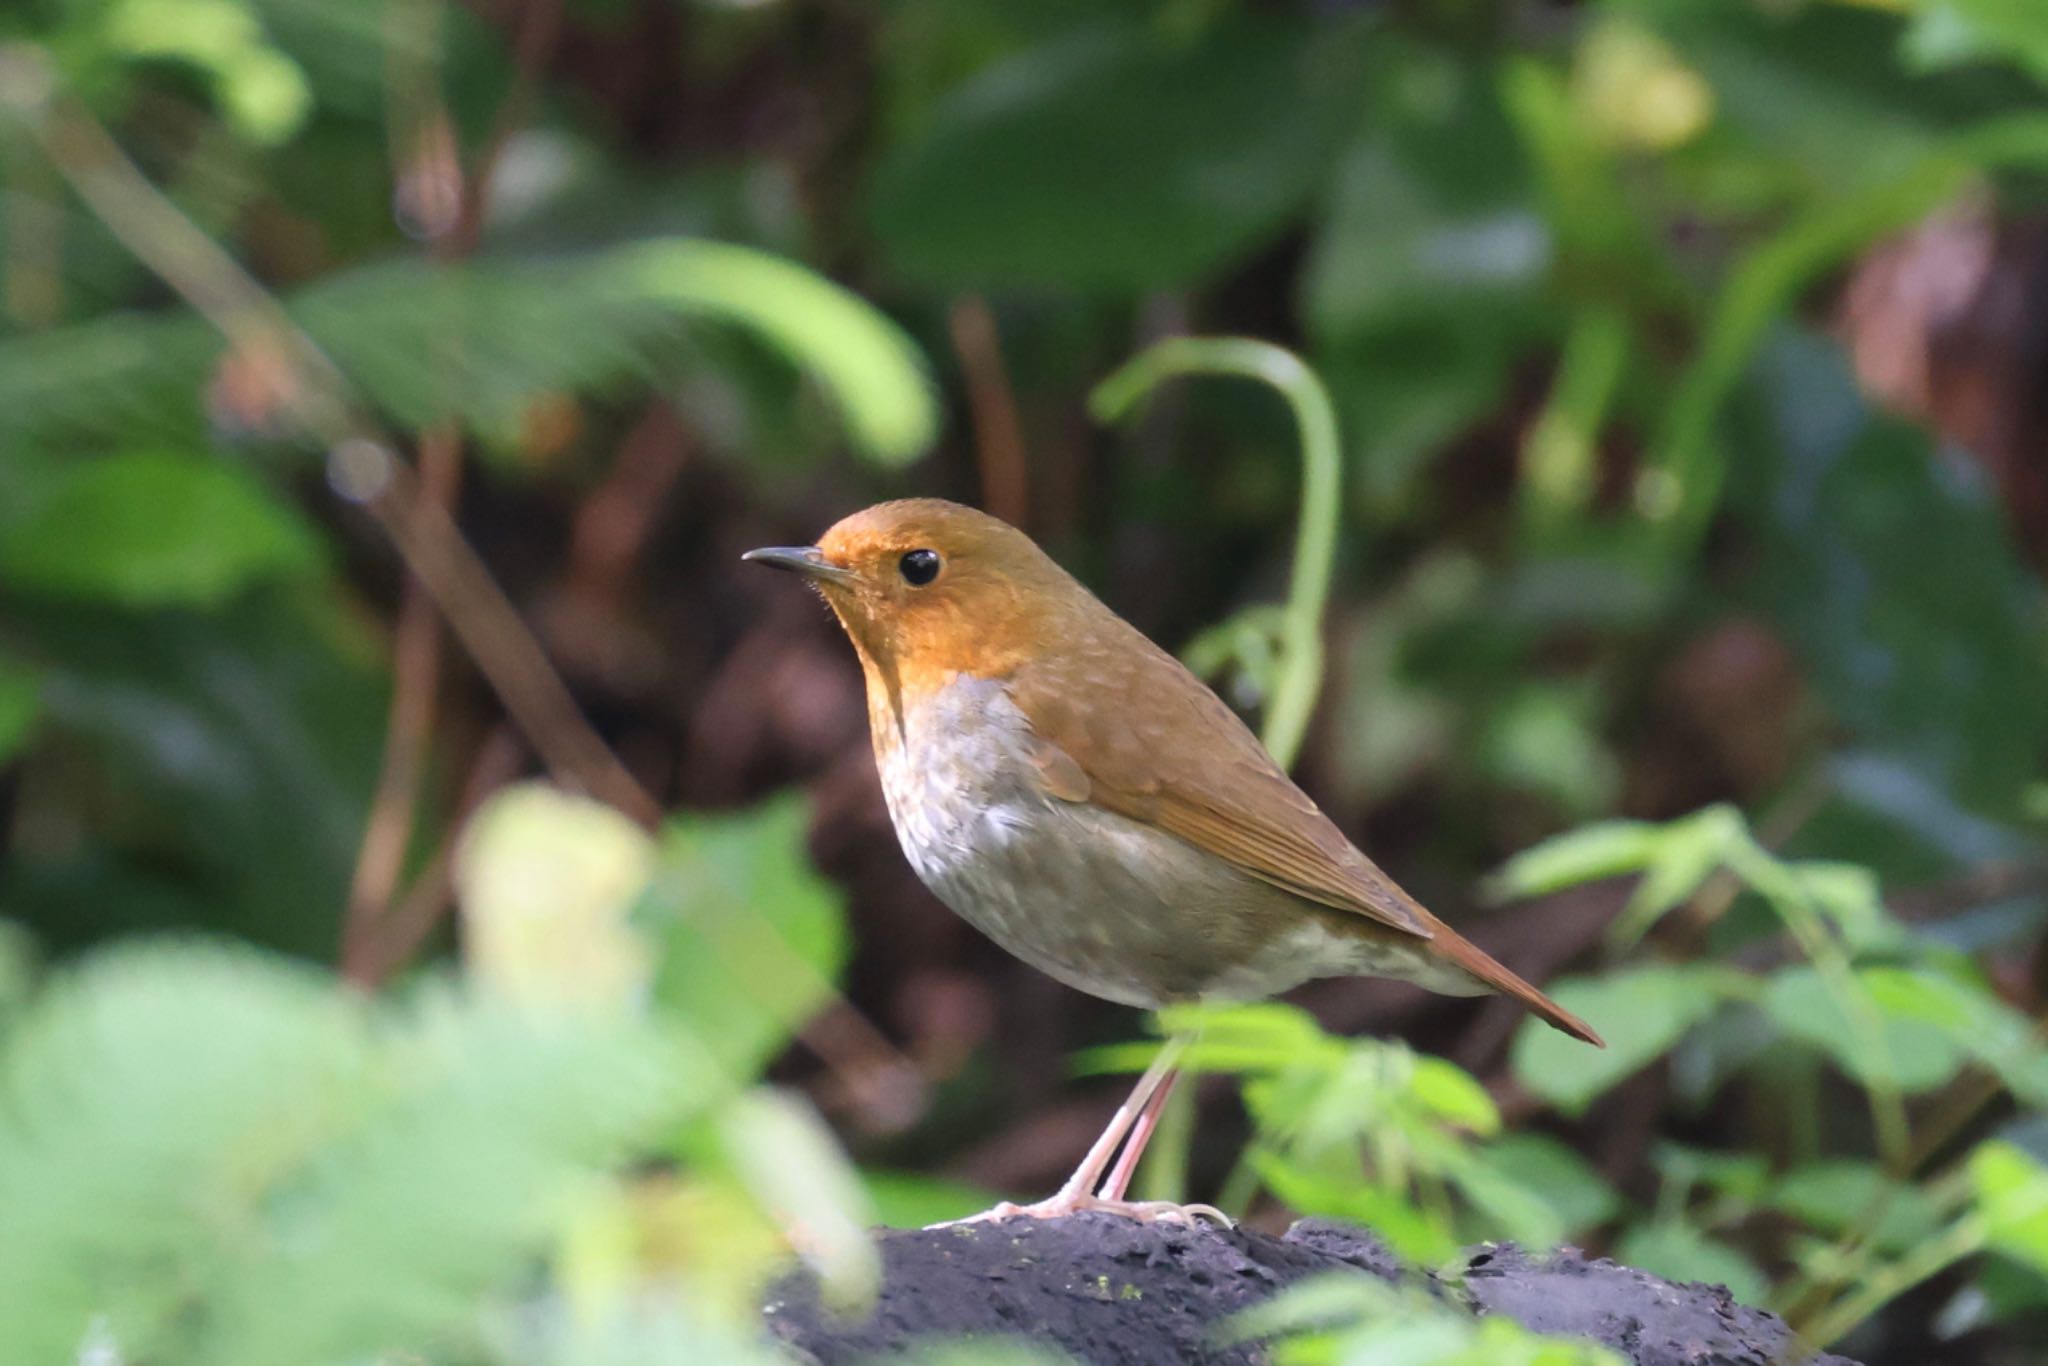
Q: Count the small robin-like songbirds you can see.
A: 1